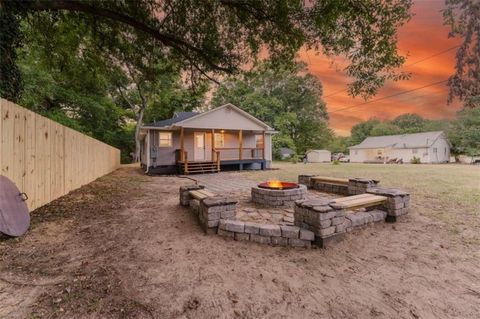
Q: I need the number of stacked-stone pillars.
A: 6